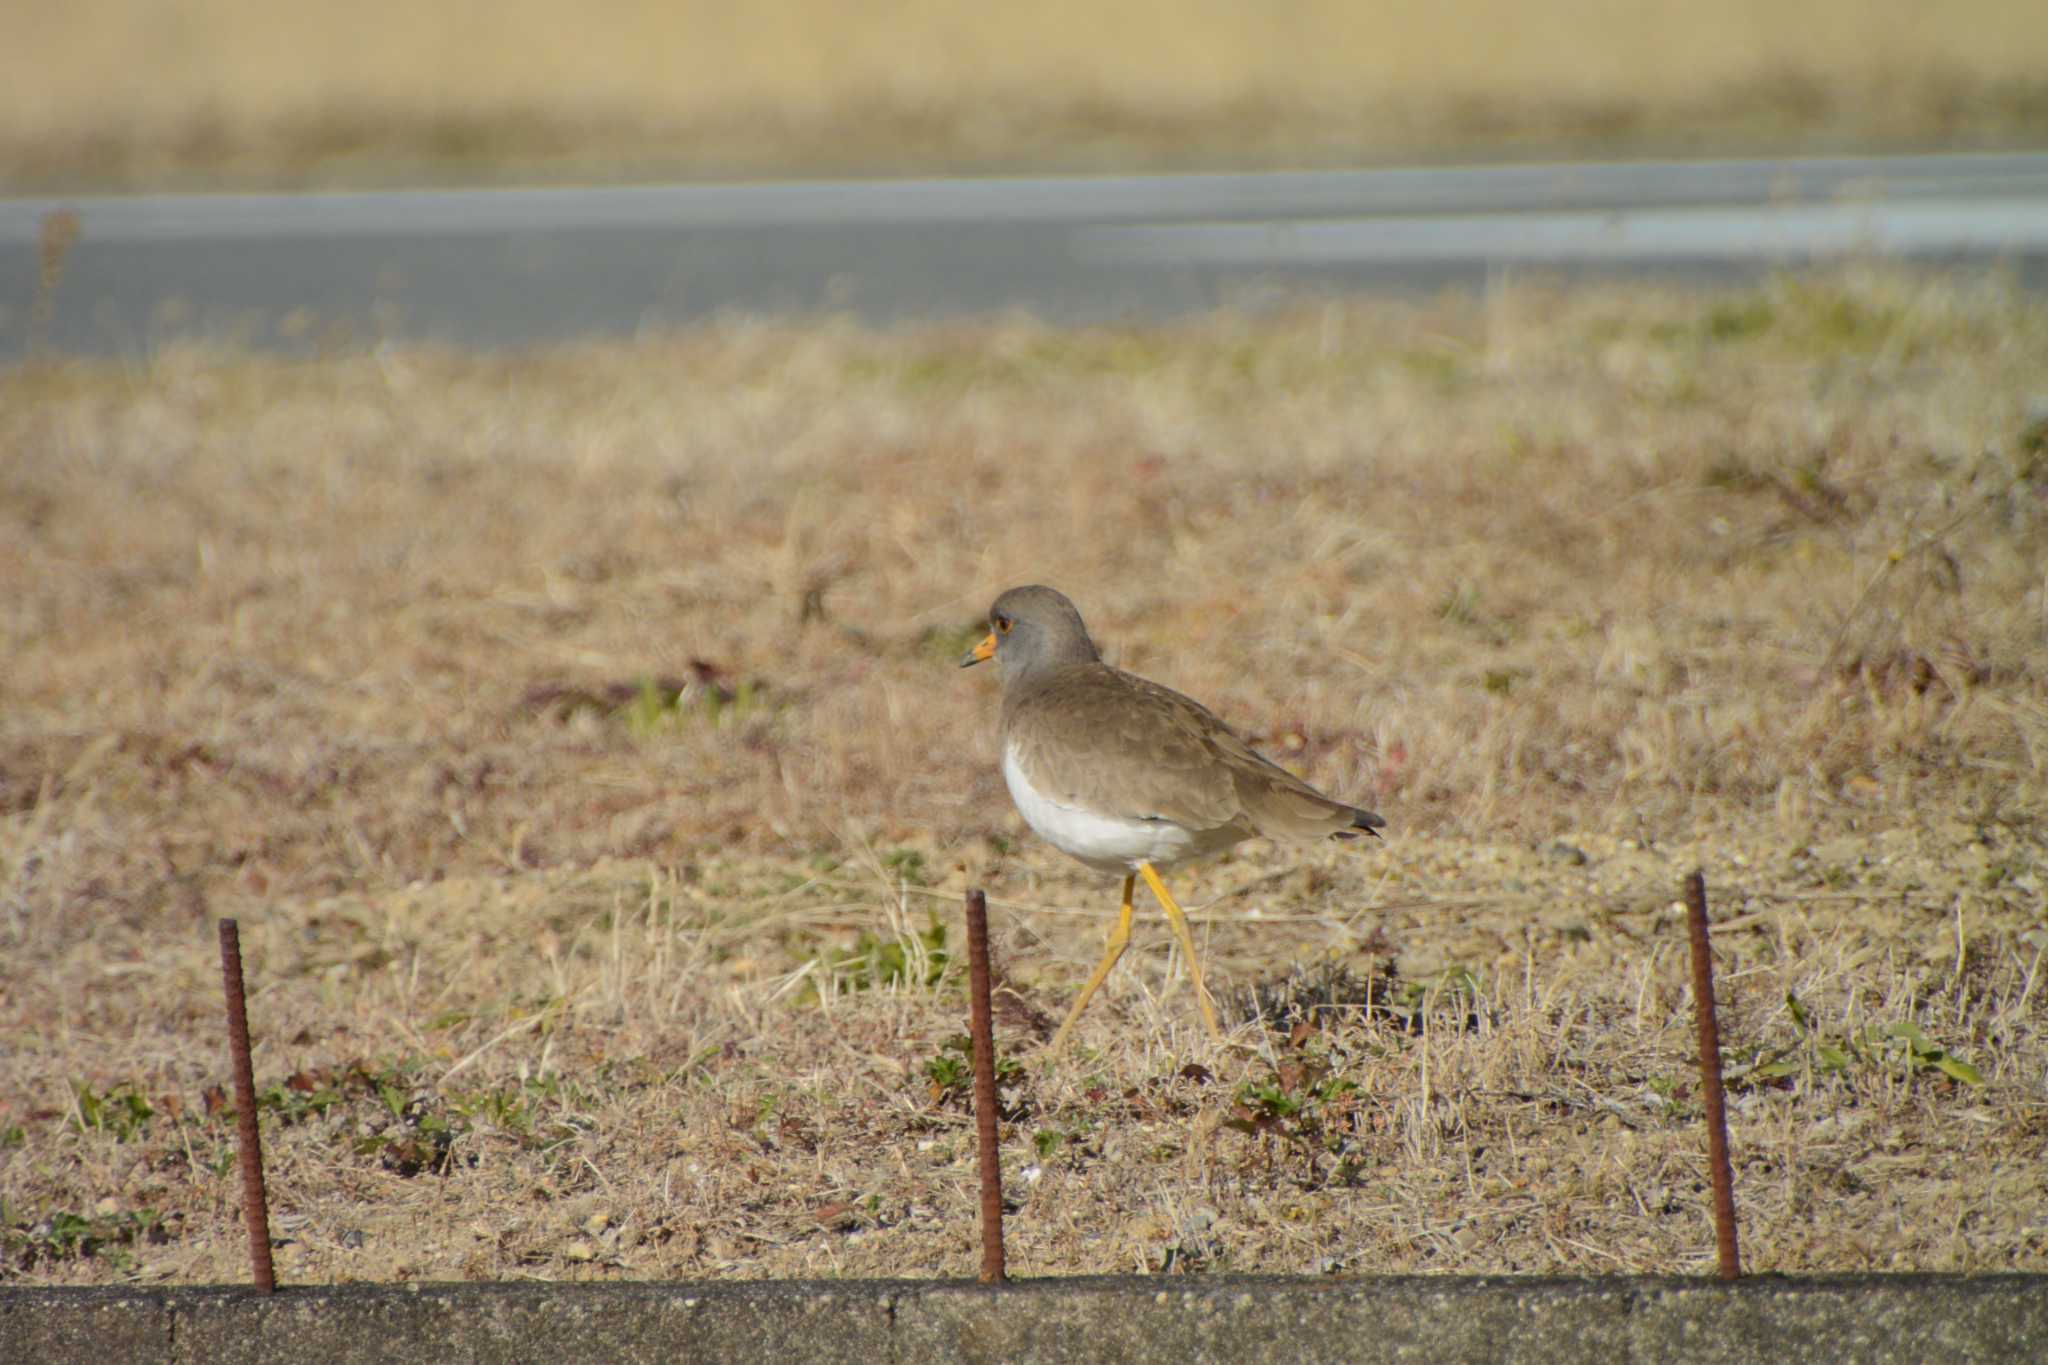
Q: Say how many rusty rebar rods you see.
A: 3